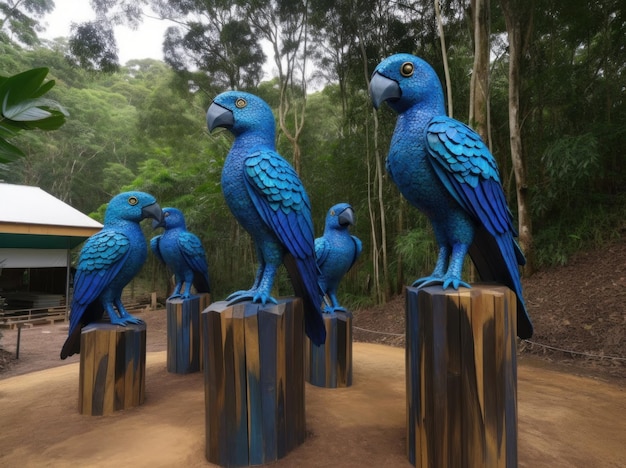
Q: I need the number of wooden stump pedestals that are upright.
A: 5